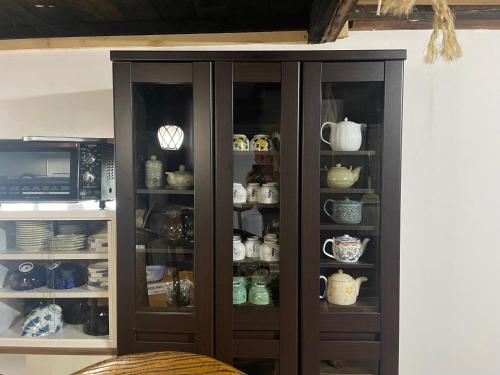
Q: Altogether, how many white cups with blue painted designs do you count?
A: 6